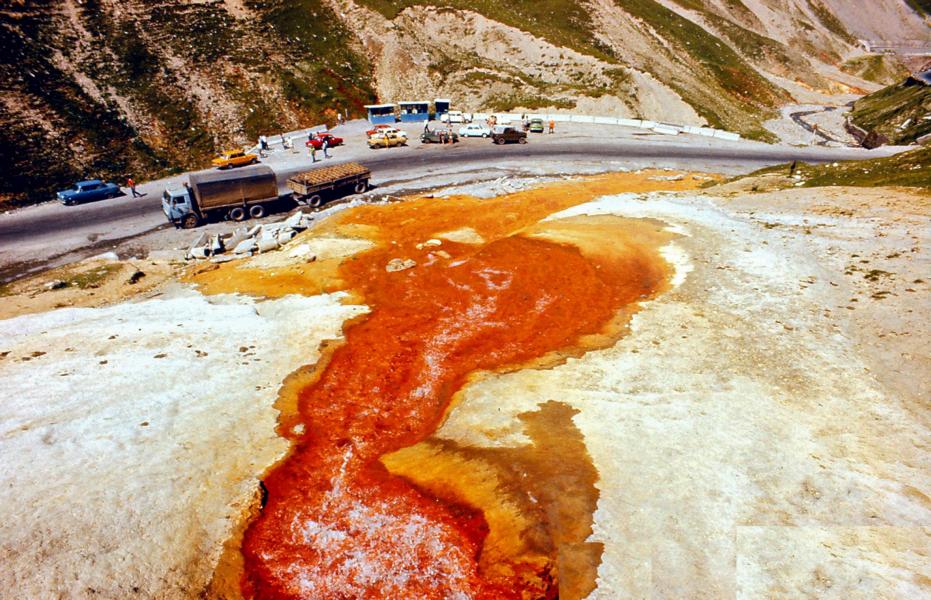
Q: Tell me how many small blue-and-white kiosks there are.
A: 3